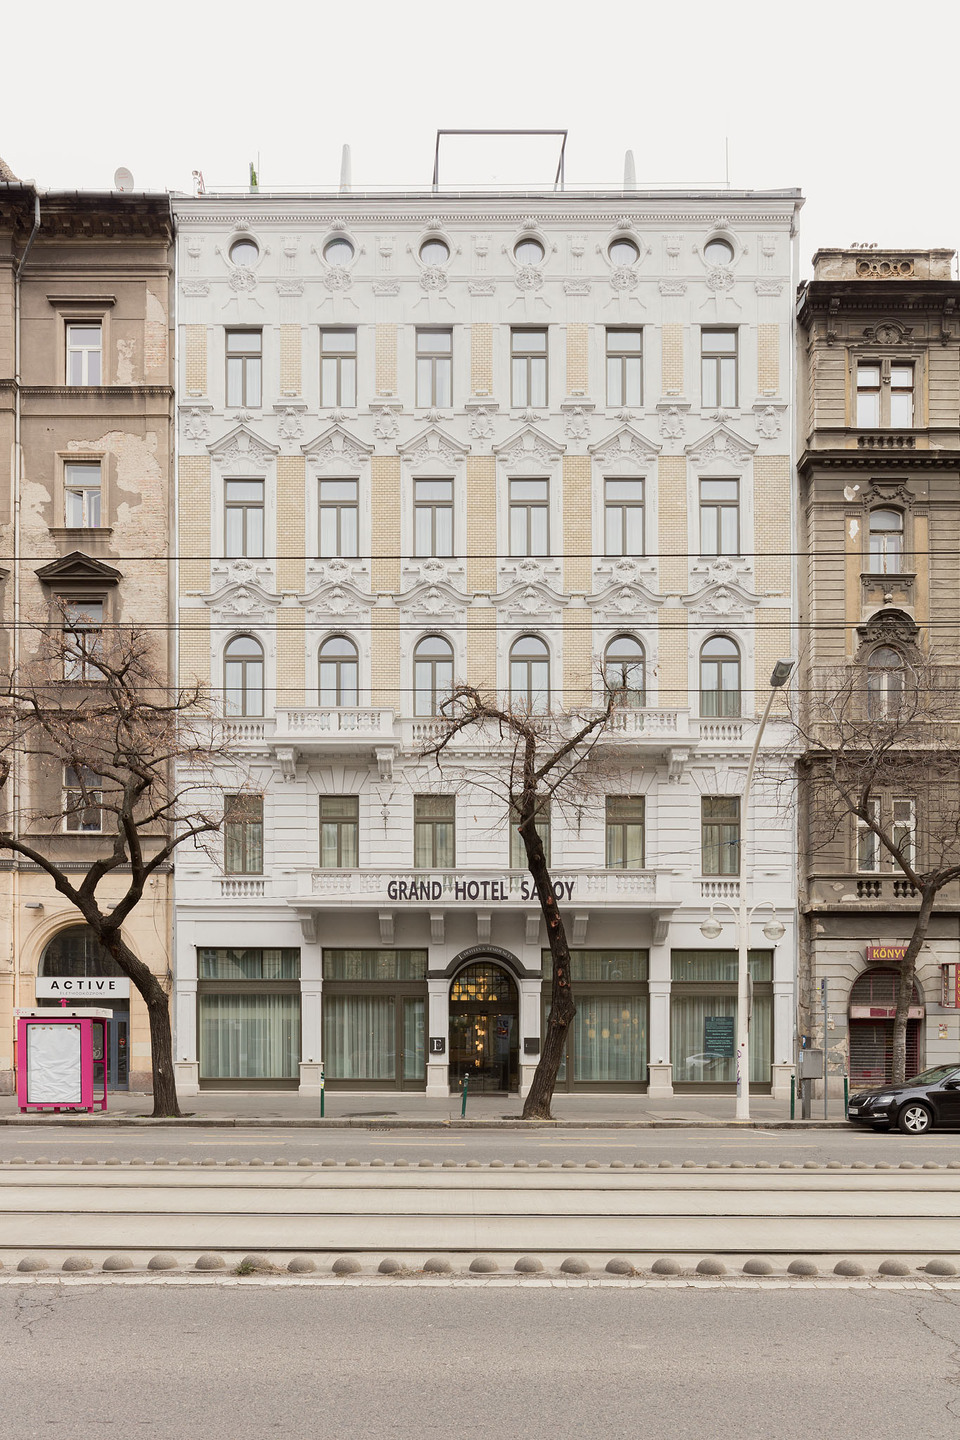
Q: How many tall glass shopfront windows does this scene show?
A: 4